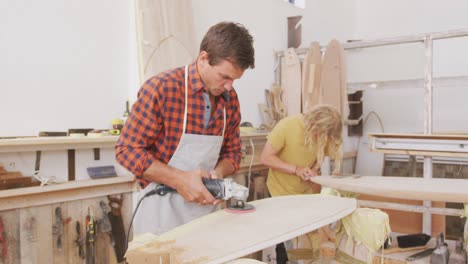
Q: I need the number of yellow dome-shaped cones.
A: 0